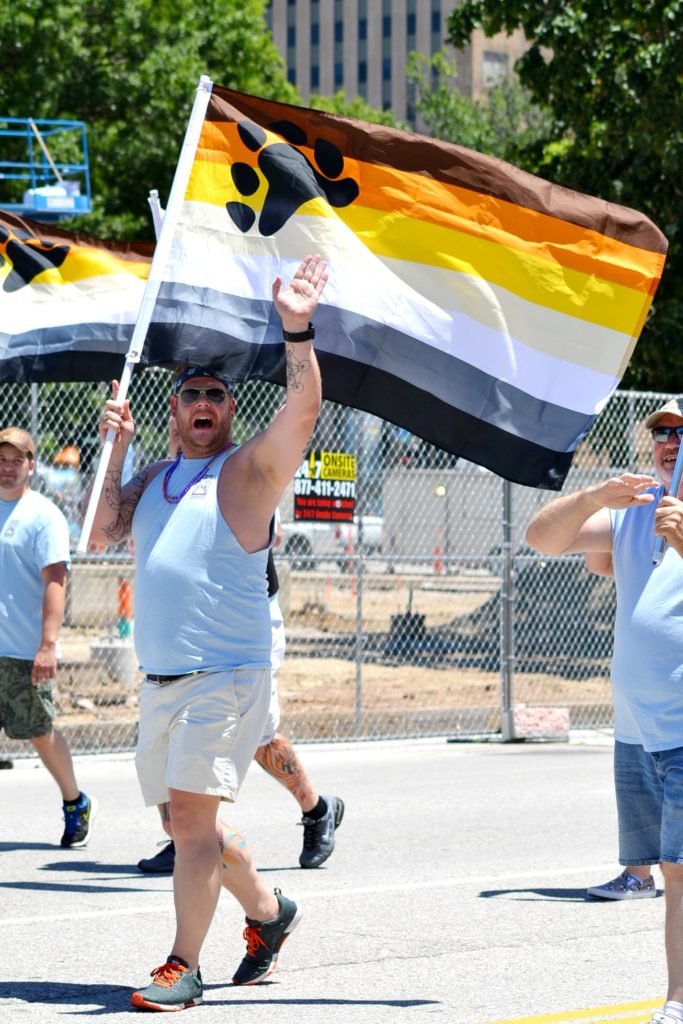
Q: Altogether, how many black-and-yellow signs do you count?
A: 1